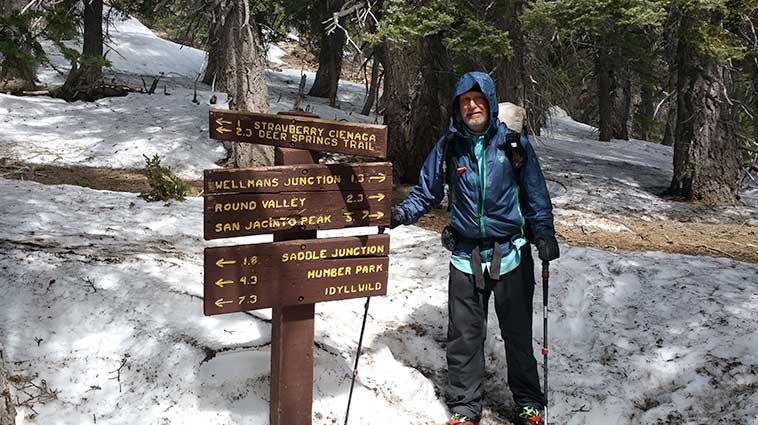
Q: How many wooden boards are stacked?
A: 3